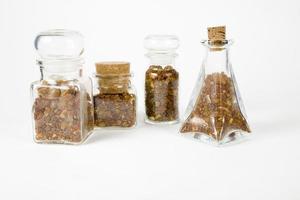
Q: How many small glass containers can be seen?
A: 4